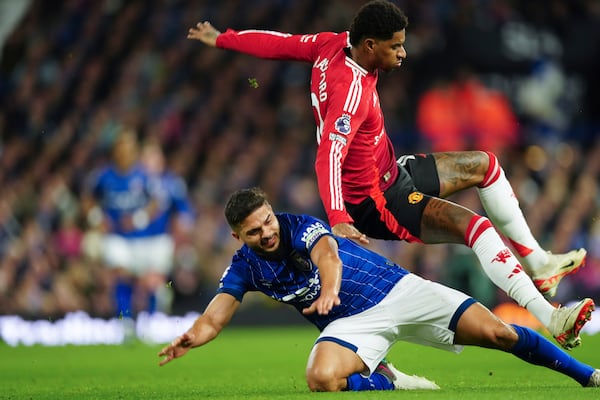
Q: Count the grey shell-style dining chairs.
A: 0